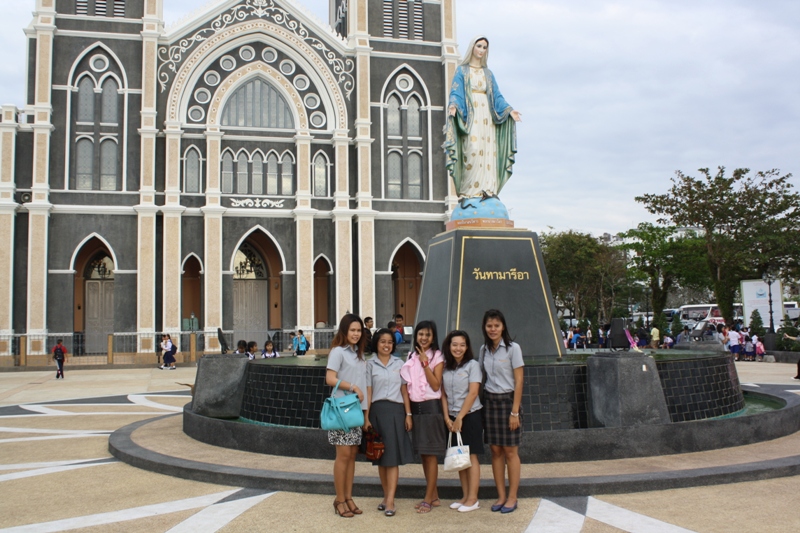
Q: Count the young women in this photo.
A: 5